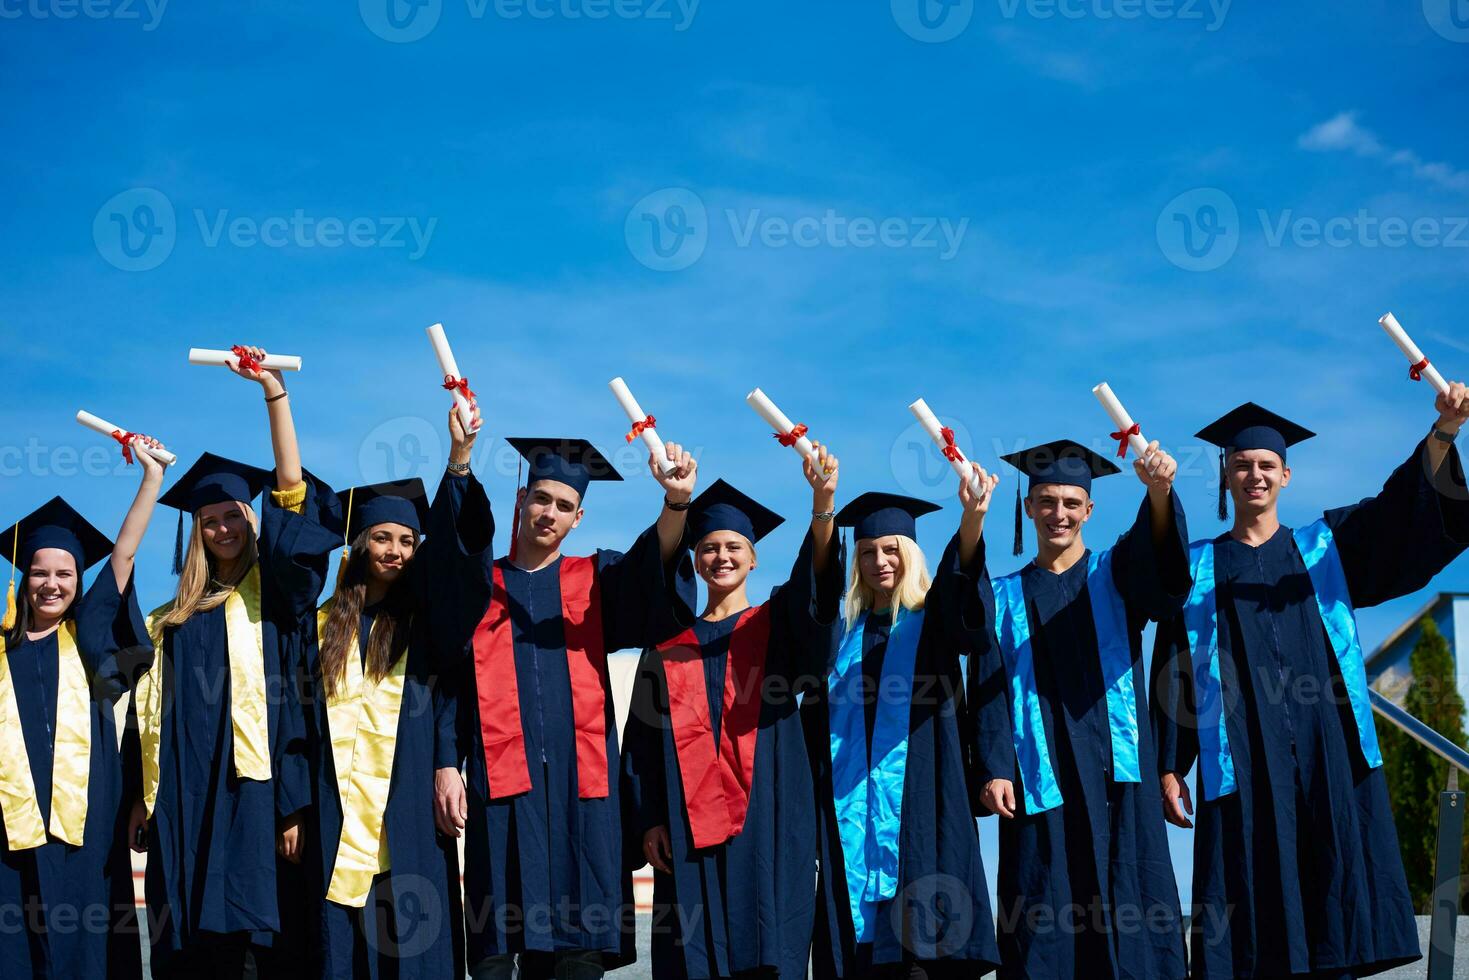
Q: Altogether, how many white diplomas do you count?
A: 8